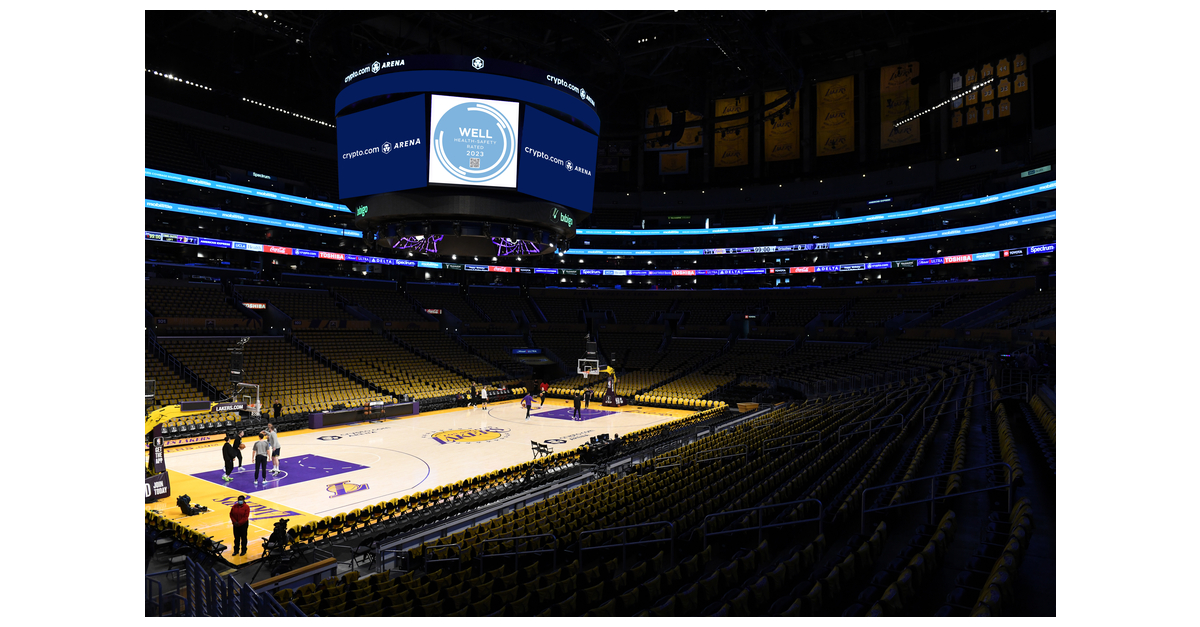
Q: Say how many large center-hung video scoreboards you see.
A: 1